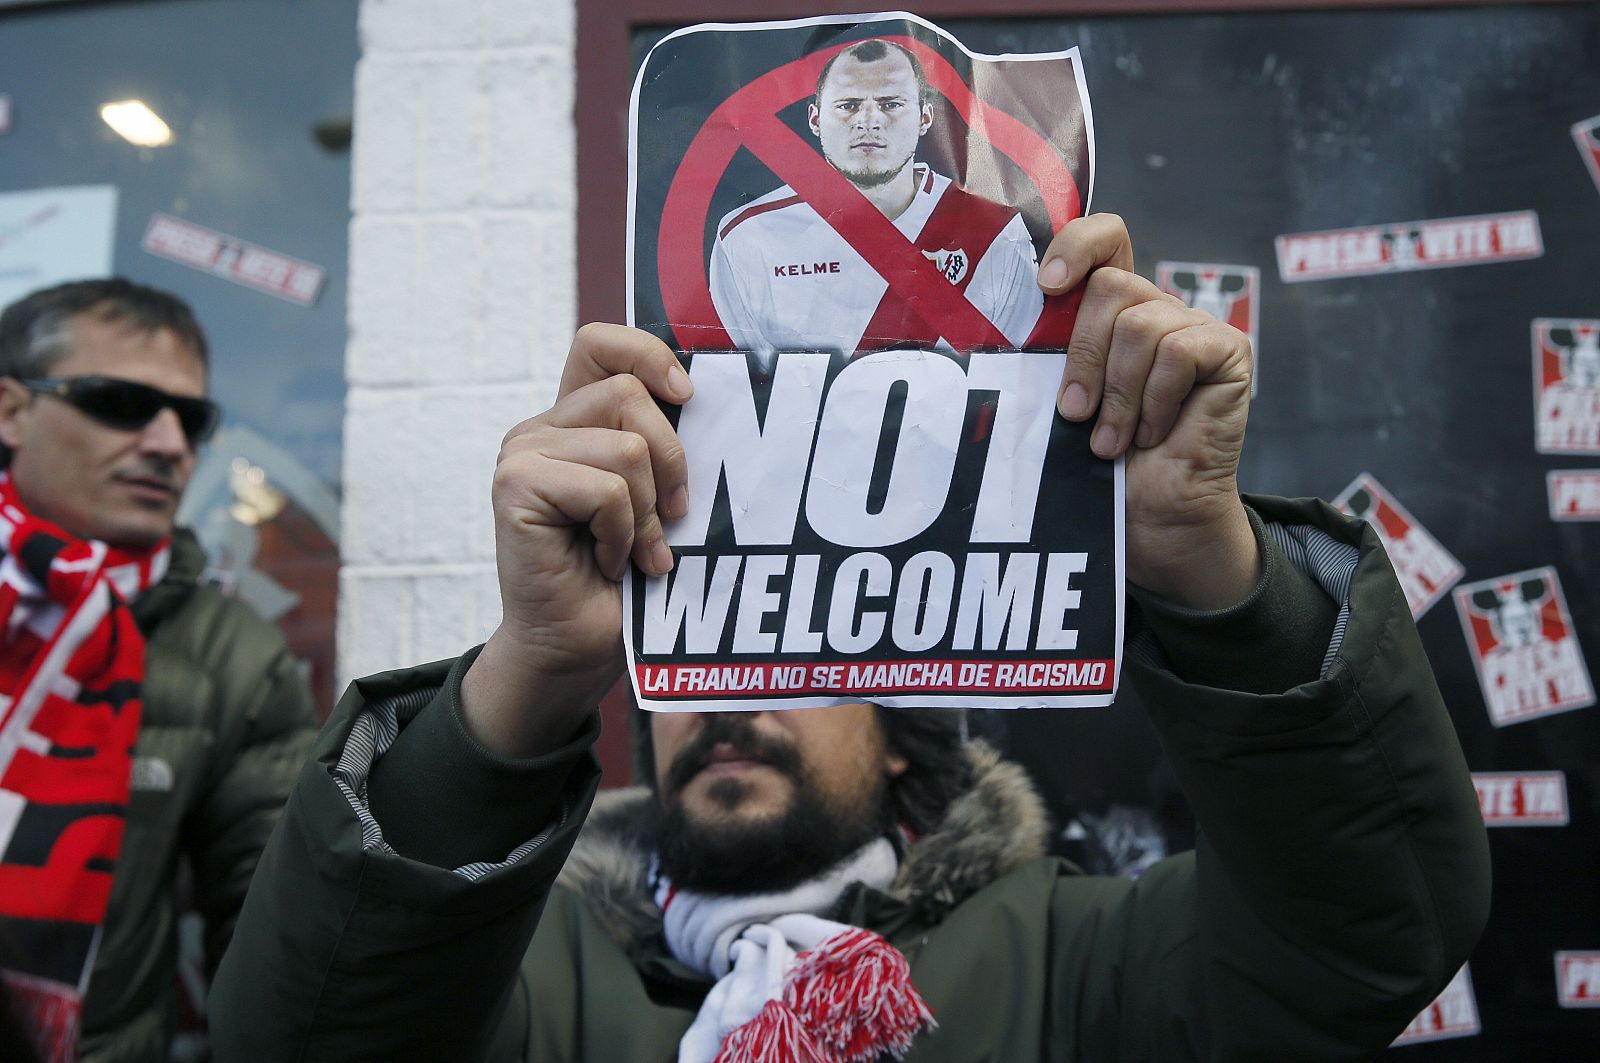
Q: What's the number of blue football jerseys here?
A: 0